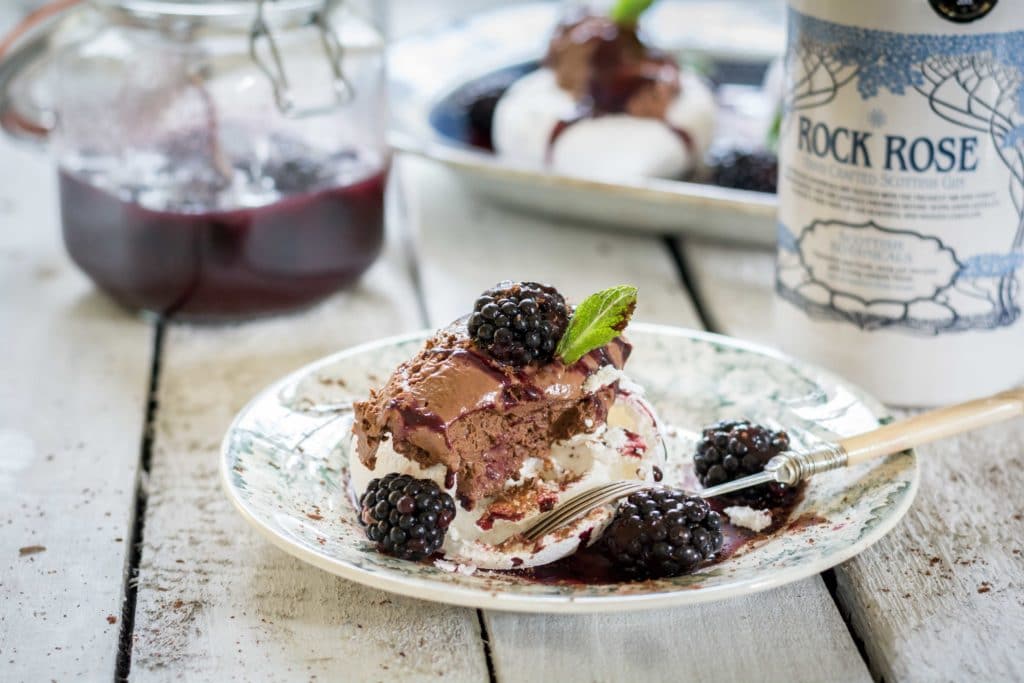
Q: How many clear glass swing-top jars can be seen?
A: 1